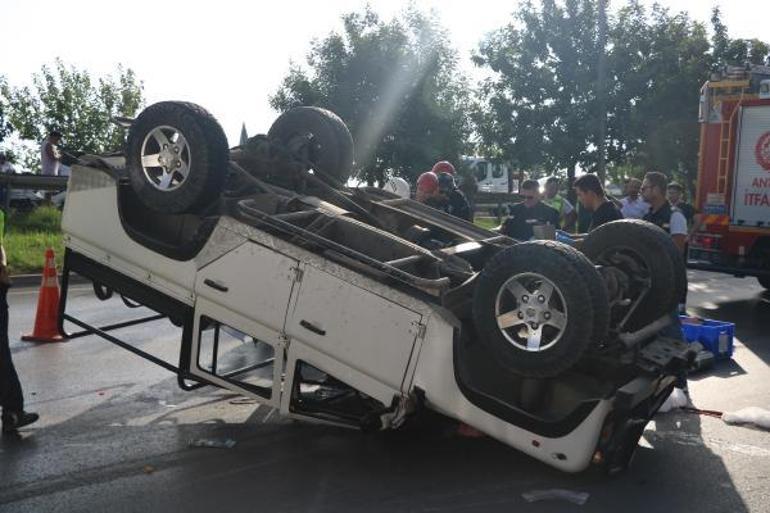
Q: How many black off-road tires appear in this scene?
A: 4